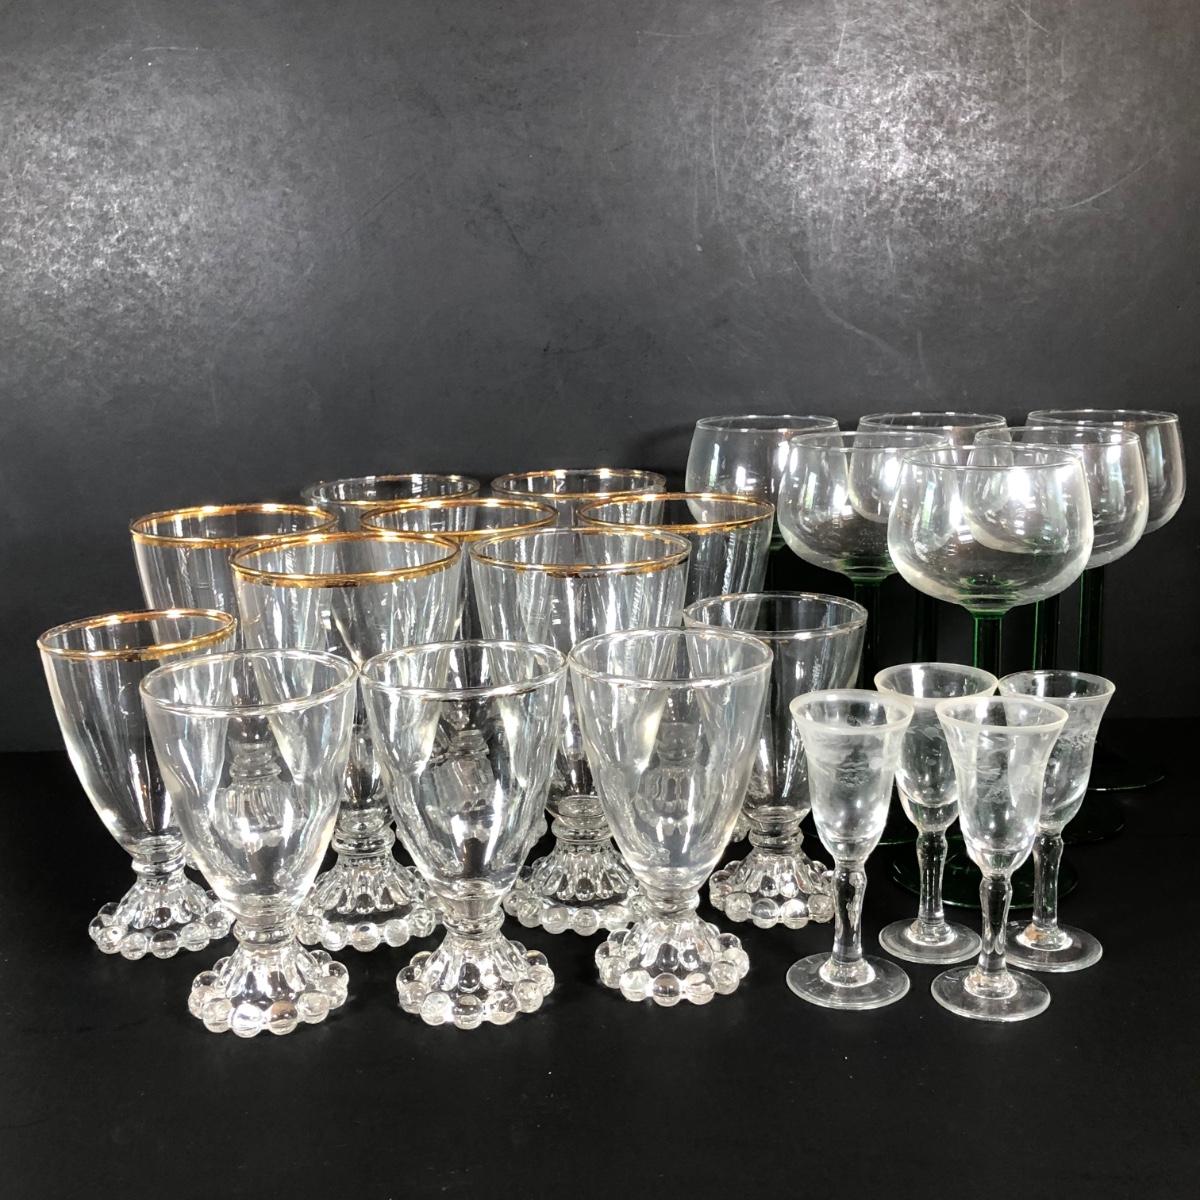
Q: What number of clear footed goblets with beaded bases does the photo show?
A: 12